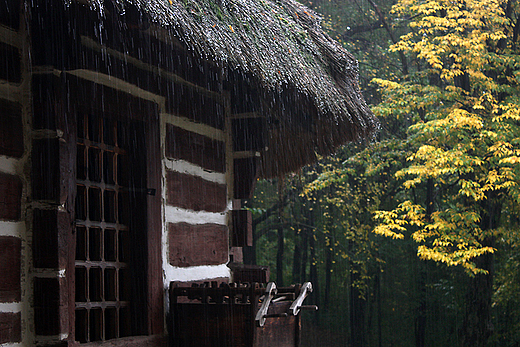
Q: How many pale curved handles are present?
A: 2